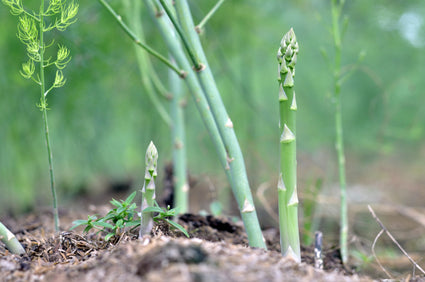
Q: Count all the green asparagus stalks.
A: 2